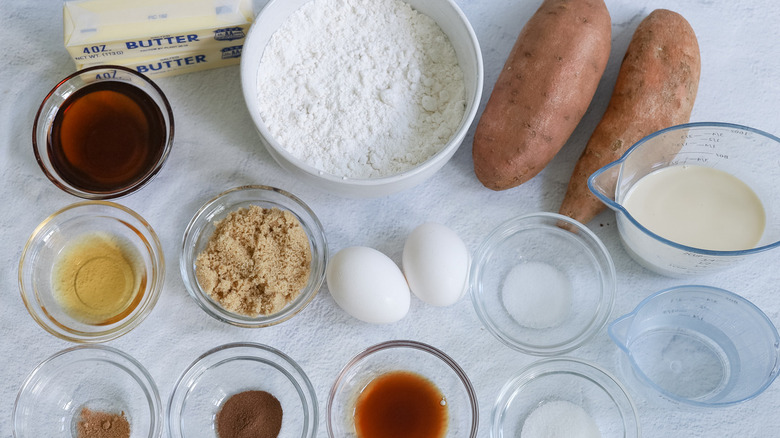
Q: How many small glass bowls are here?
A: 8